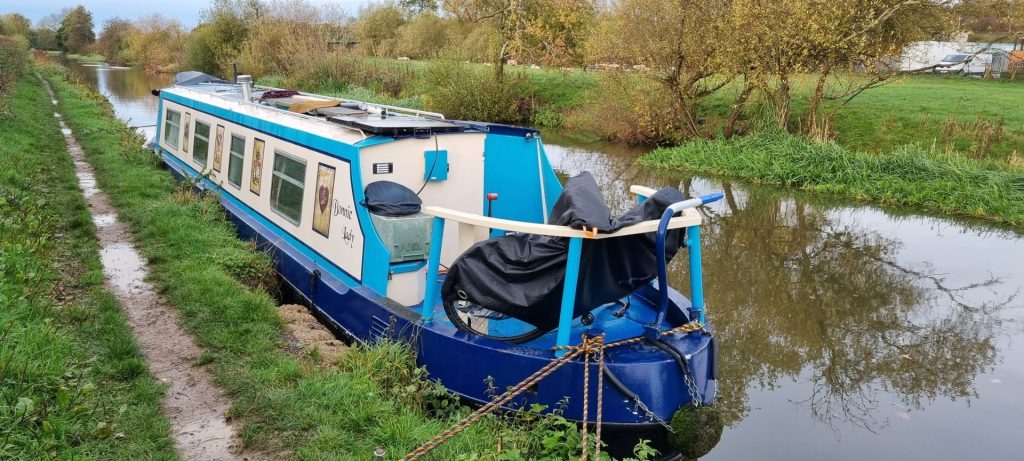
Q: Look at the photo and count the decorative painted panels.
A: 4